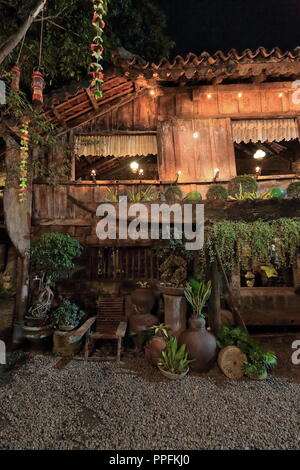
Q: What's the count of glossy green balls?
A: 2